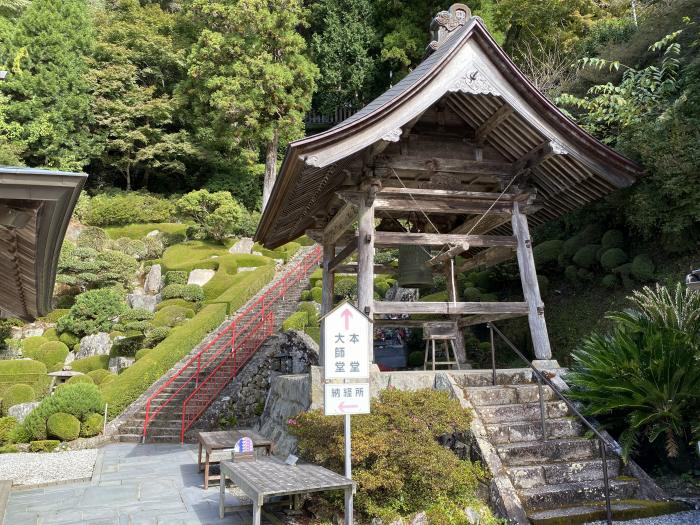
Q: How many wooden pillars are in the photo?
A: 4